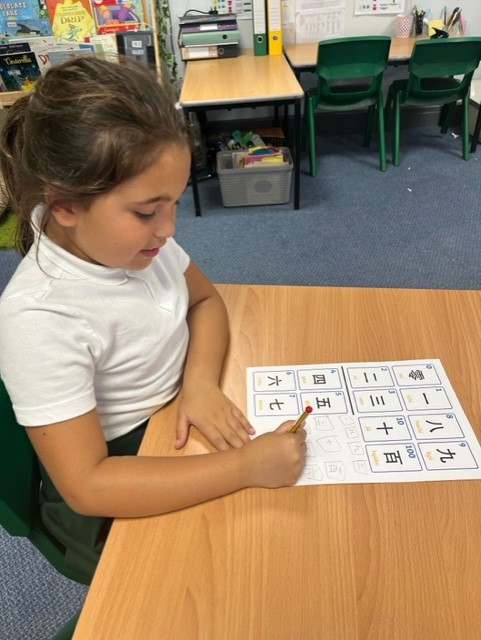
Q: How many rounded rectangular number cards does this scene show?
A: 12